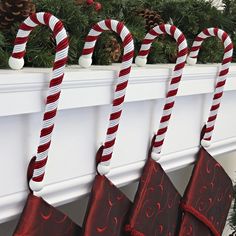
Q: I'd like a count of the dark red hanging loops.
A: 4